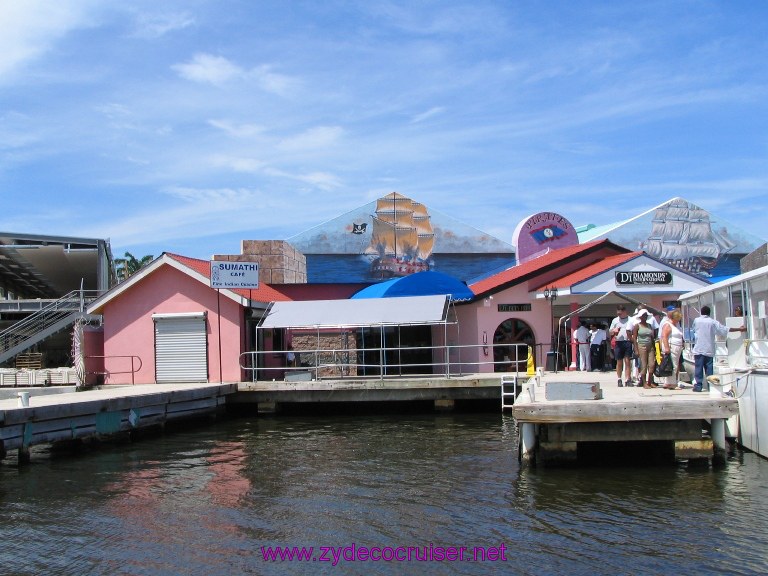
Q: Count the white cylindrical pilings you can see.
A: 2